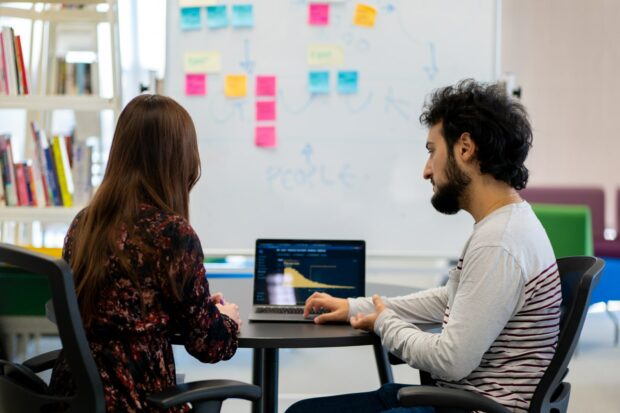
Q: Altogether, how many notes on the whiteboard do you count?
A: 15